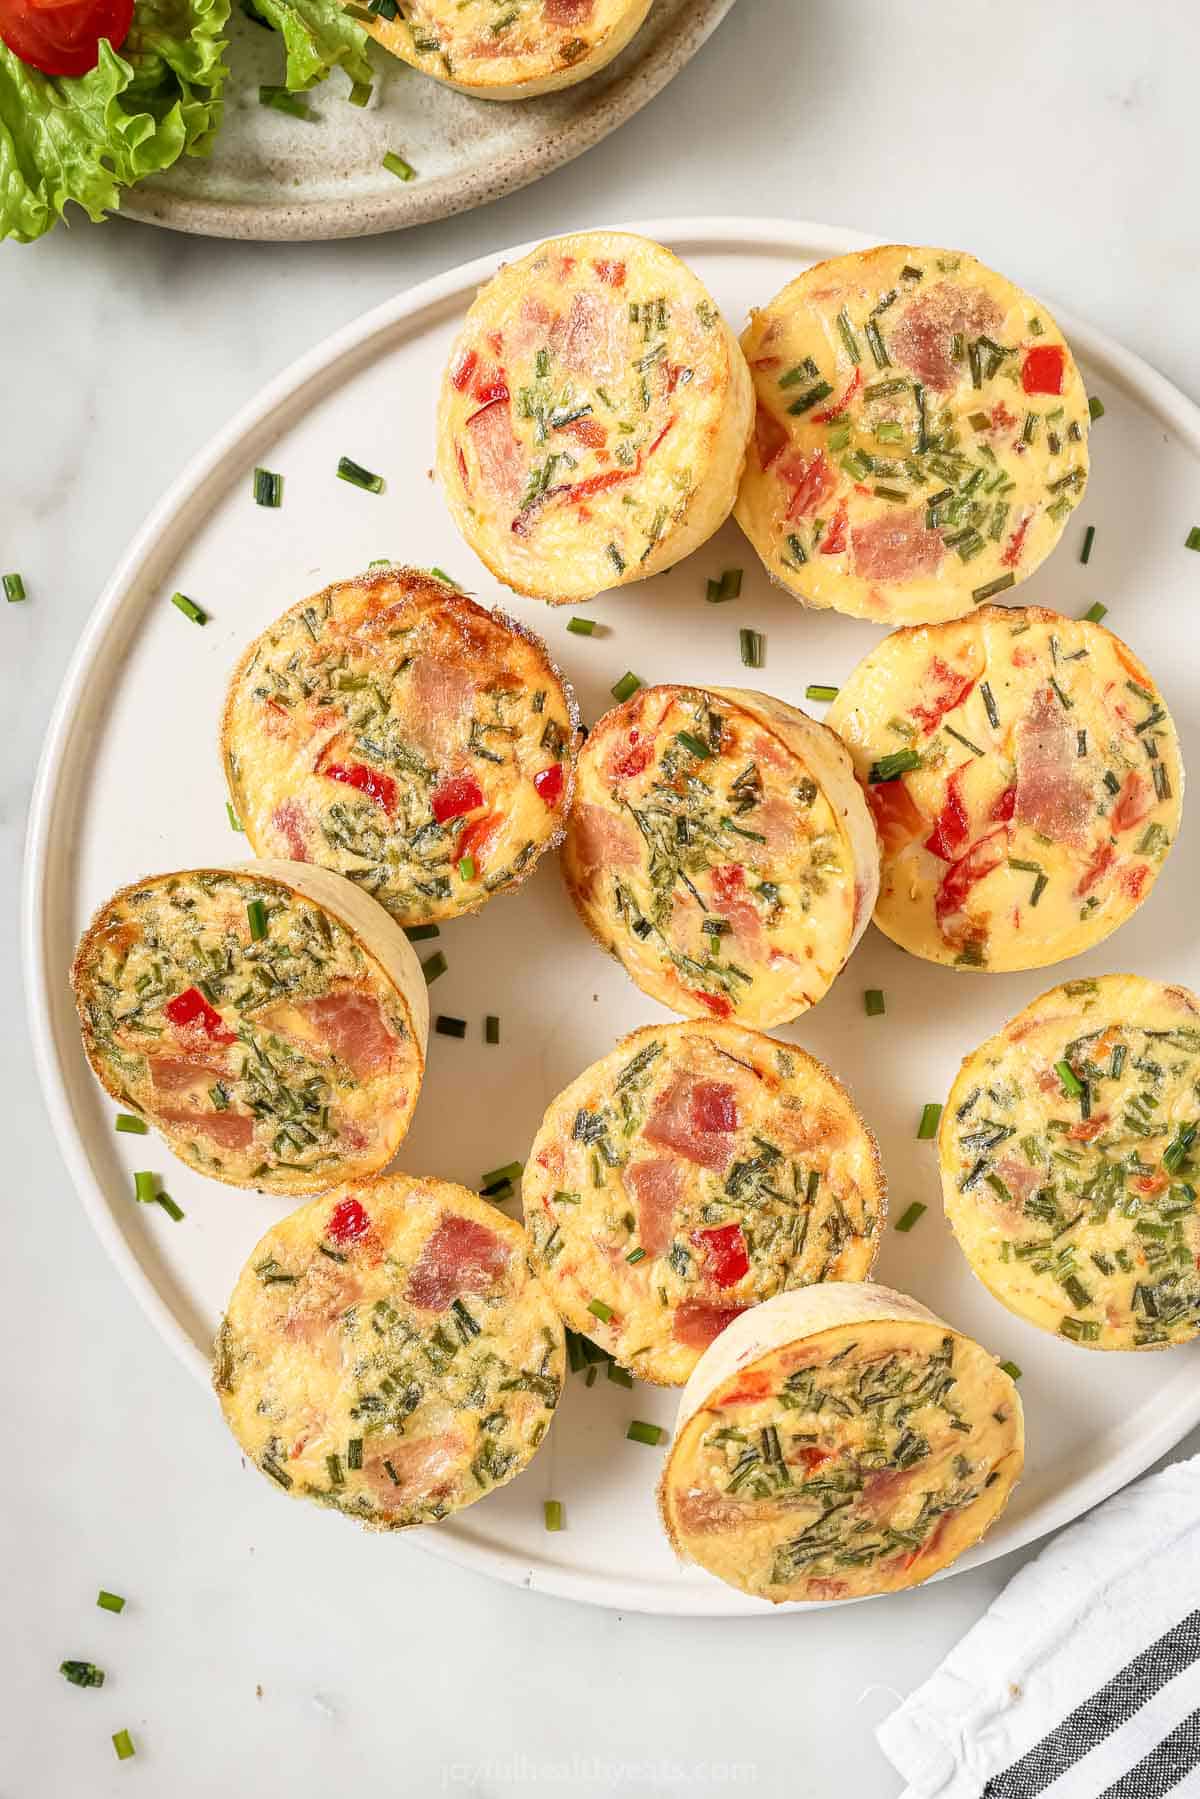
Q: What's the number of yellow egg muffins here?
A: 11